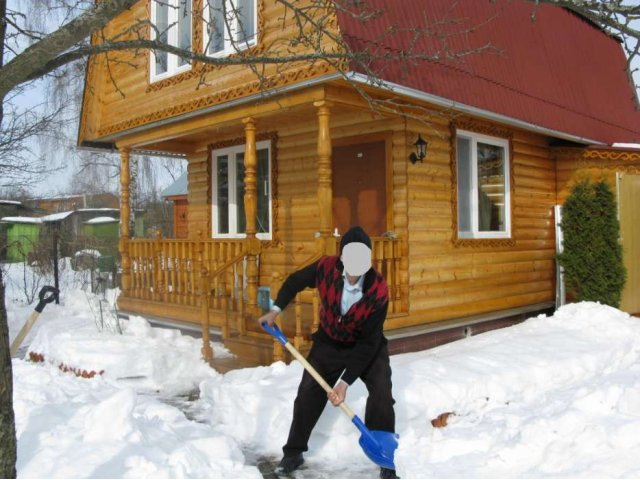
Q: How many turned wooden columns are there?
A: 3